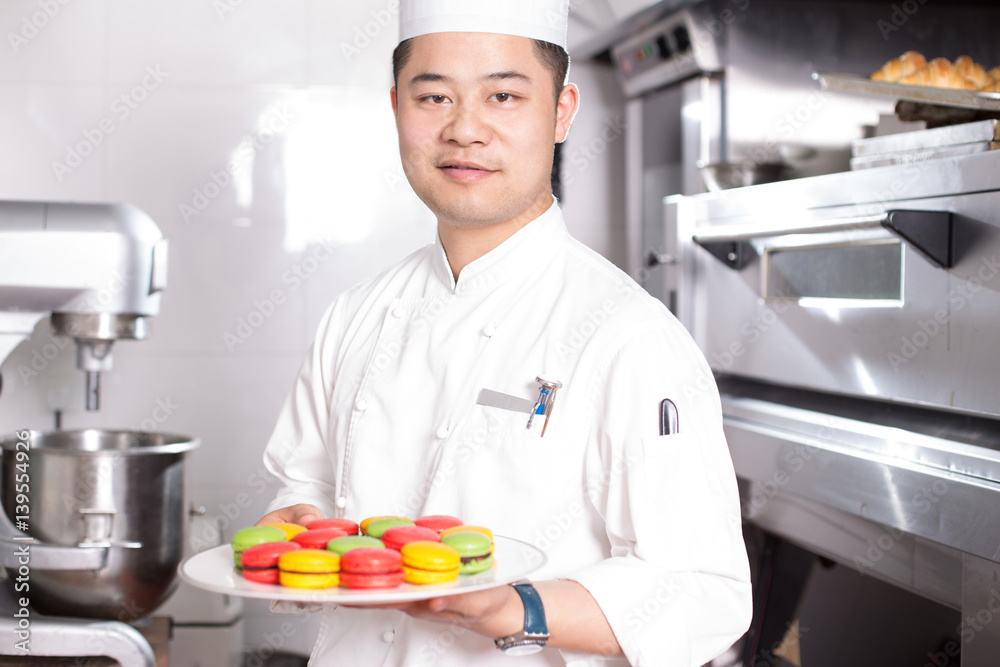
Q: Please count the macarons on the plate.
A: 15